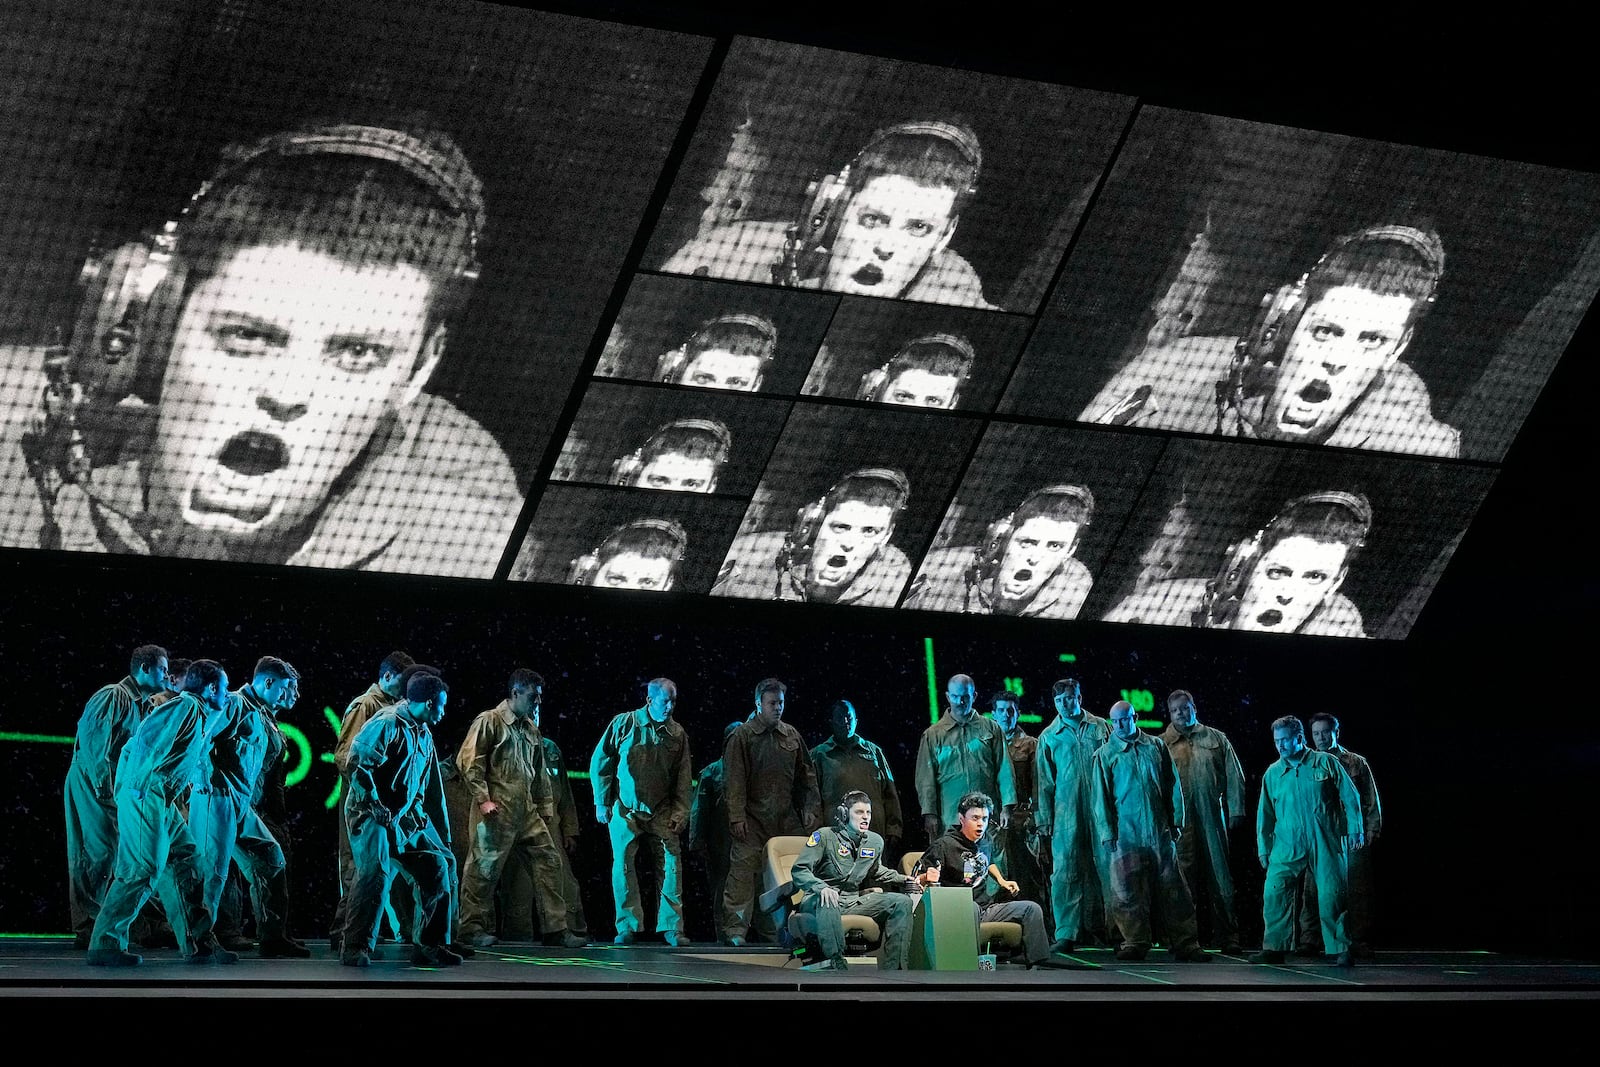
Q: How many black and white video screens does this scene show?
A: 10